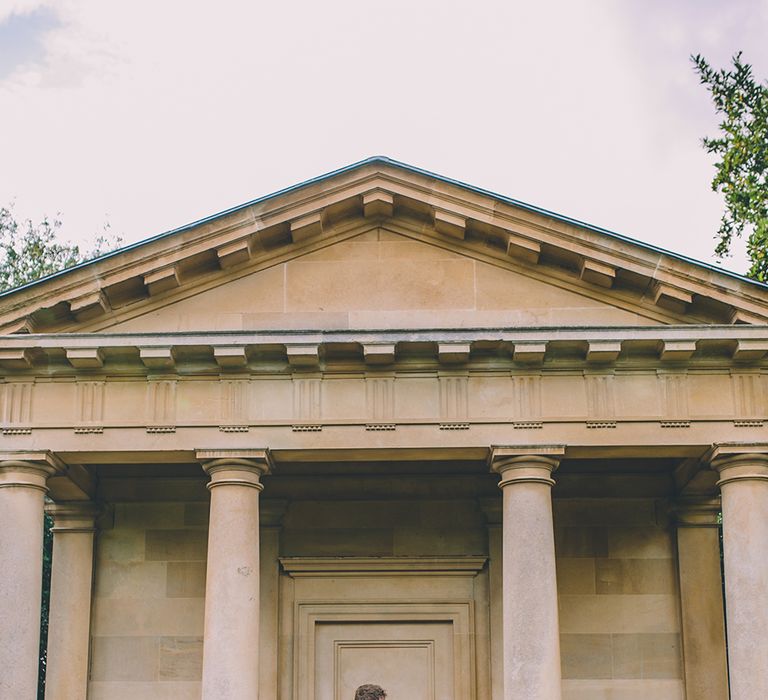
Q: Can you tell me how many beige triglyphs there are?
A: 11